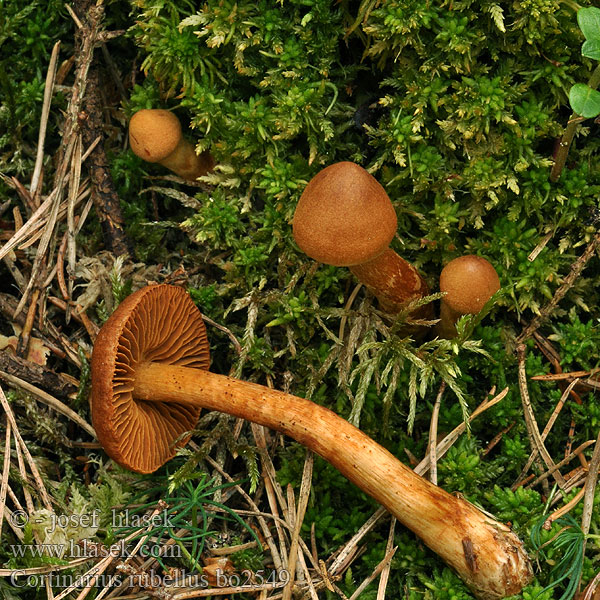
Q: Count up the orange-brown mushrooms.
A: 4